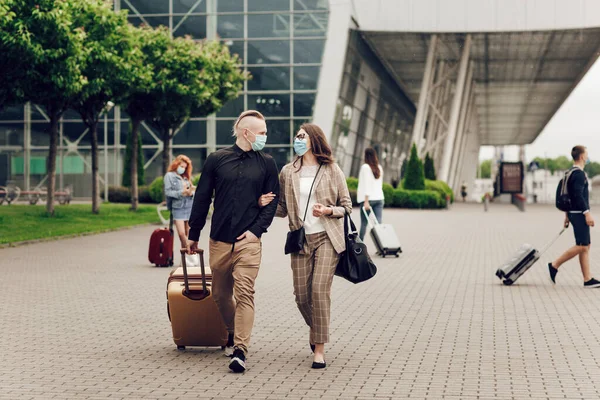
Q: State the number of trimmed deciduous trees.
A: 4